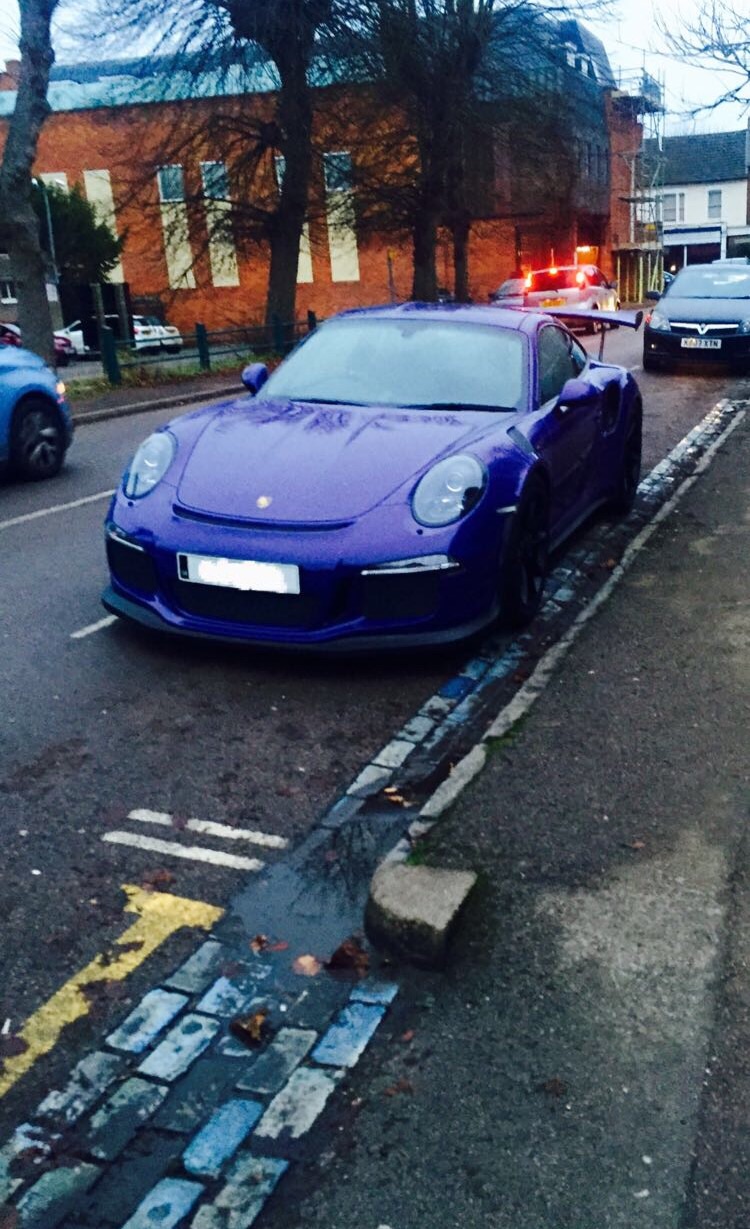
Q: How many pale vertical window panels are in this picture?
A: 6